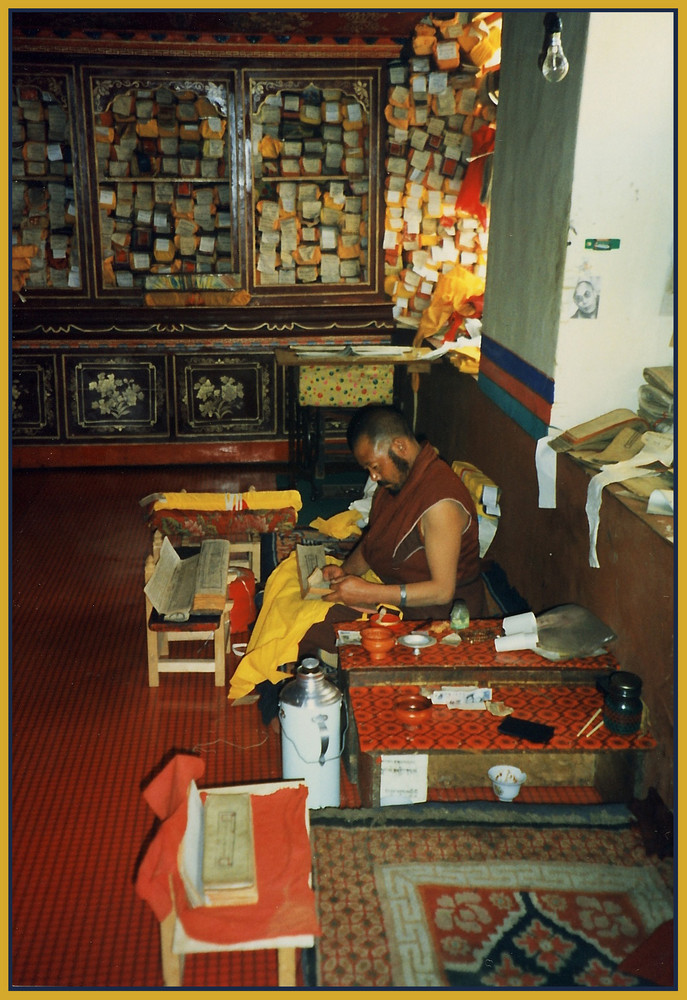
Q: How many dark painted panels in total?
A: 3